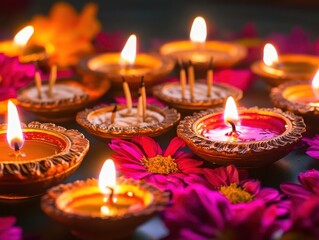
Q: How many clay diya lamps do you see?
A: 11